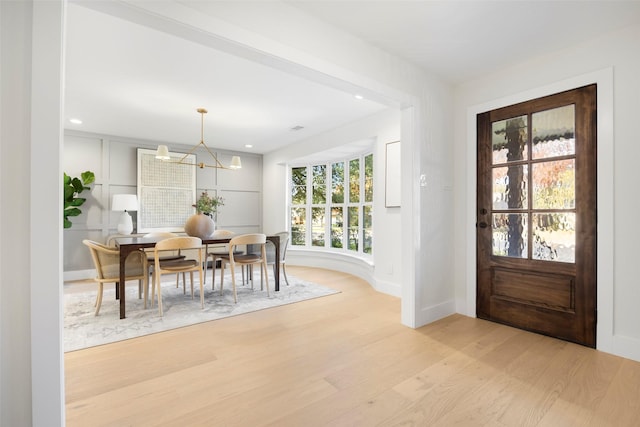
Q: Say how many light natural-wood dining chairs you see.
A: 6